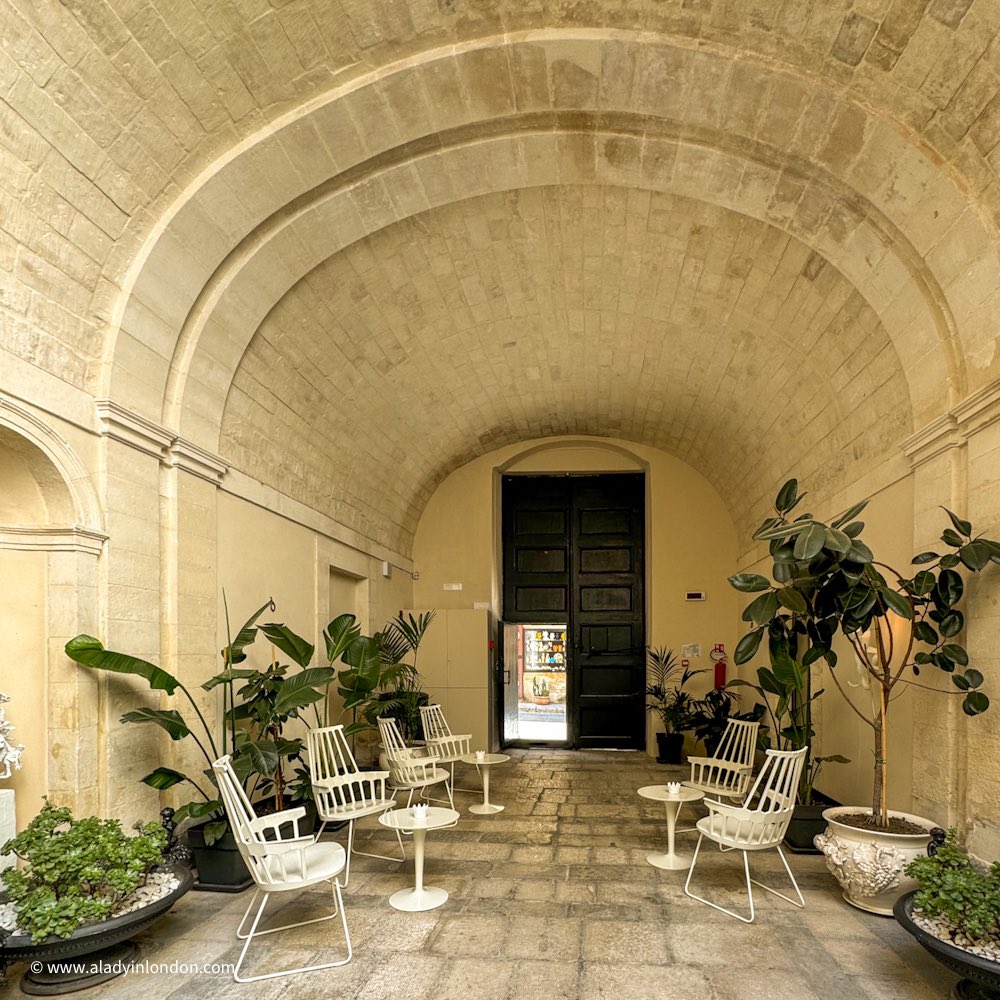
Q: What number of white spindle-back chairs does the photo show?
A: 6